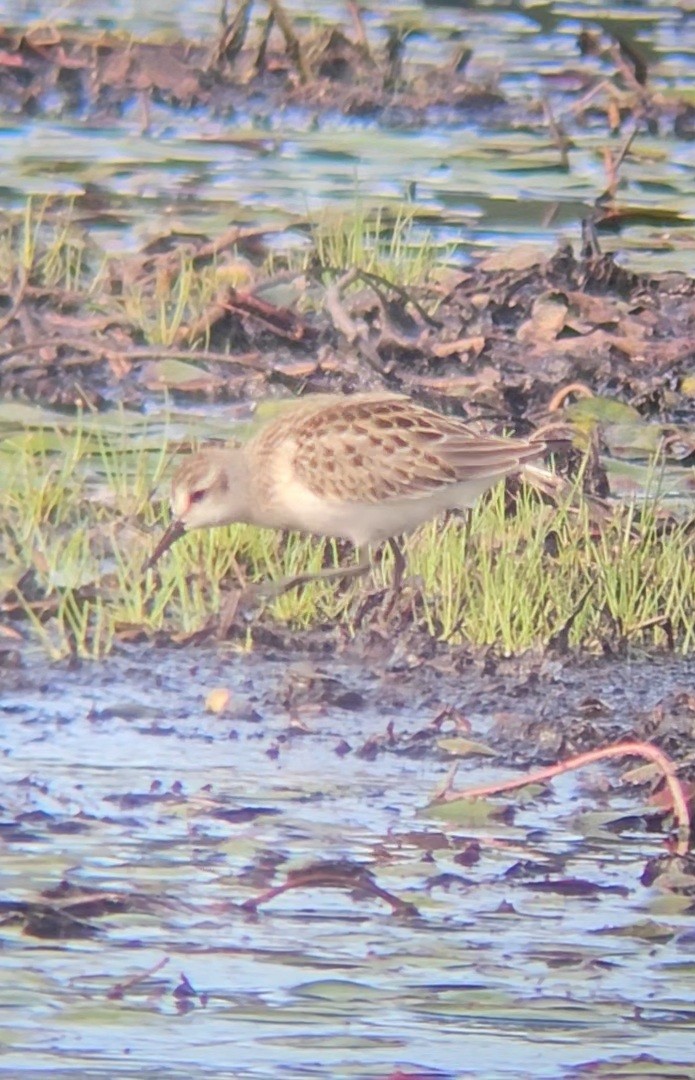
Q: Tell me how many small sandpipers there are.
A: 1